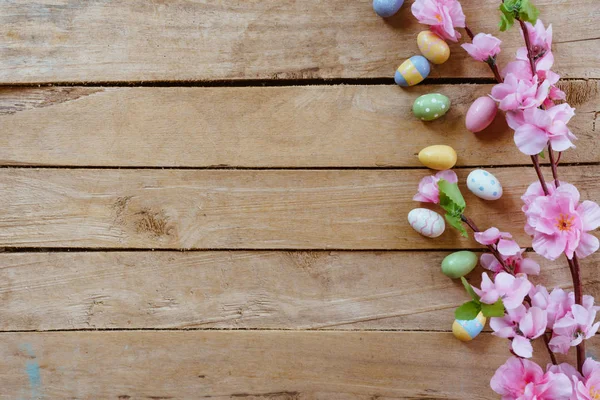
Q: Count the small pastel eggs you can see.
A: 10